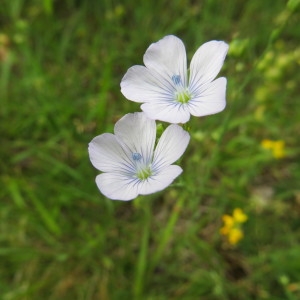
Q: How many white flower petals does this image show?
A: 10